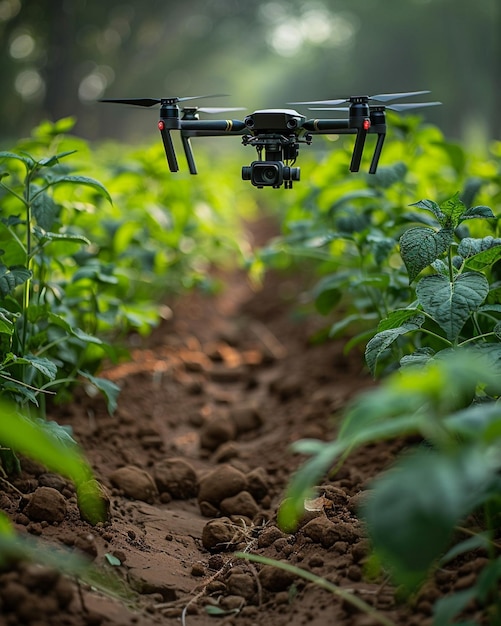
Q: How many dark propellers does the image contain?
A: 4